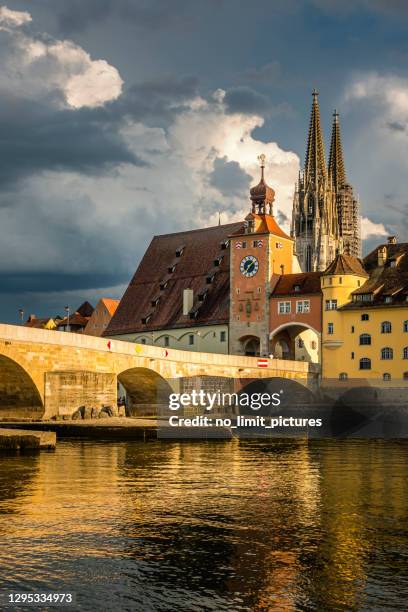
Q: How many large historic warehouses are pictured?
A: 1